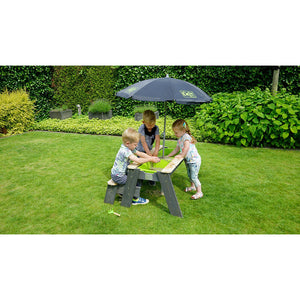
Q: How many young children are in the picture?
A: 3